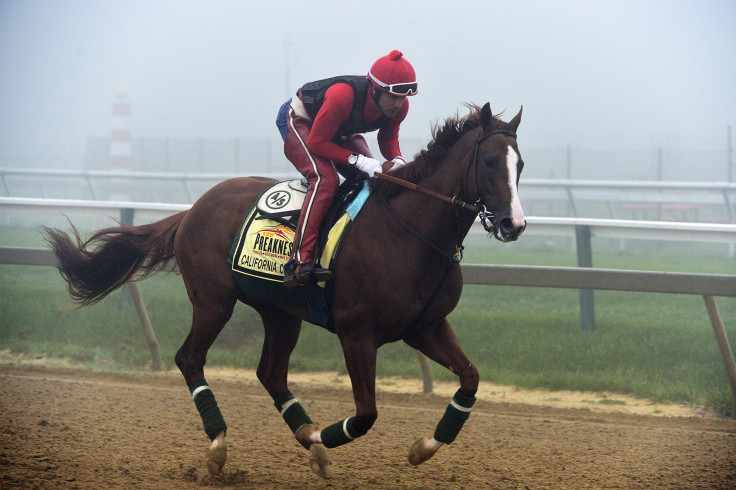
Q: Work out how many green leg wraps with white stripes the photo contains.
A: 4